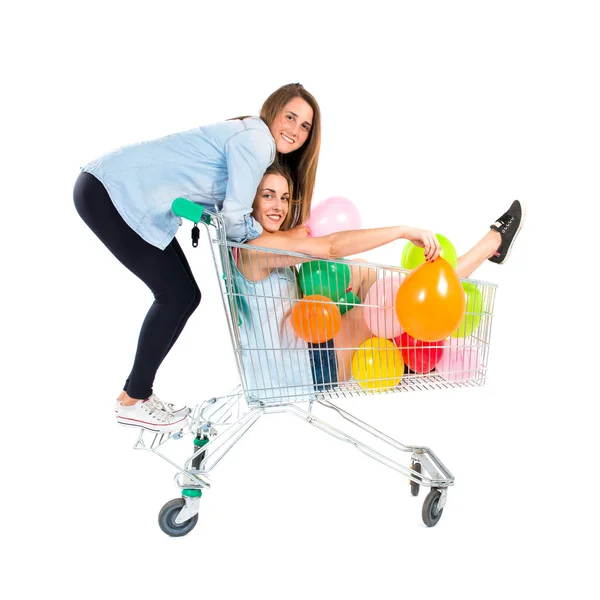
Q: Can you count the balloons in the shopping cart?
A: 11